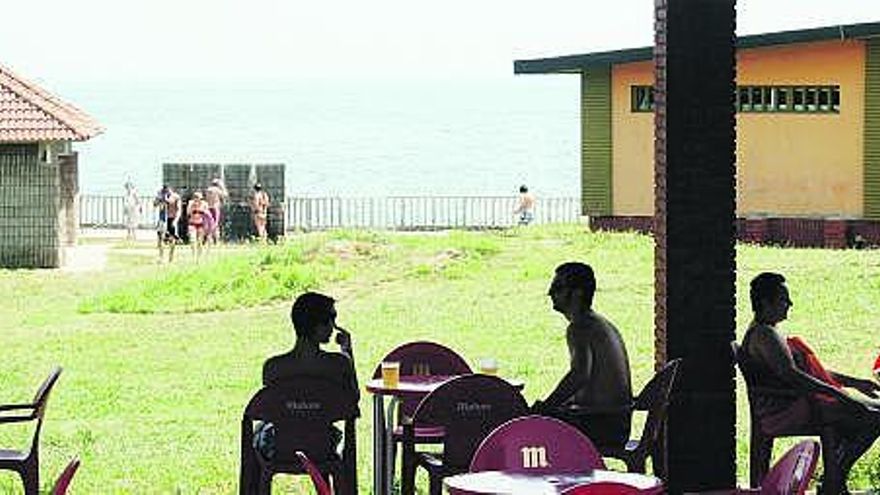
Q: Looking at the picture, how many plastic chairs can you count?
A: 11